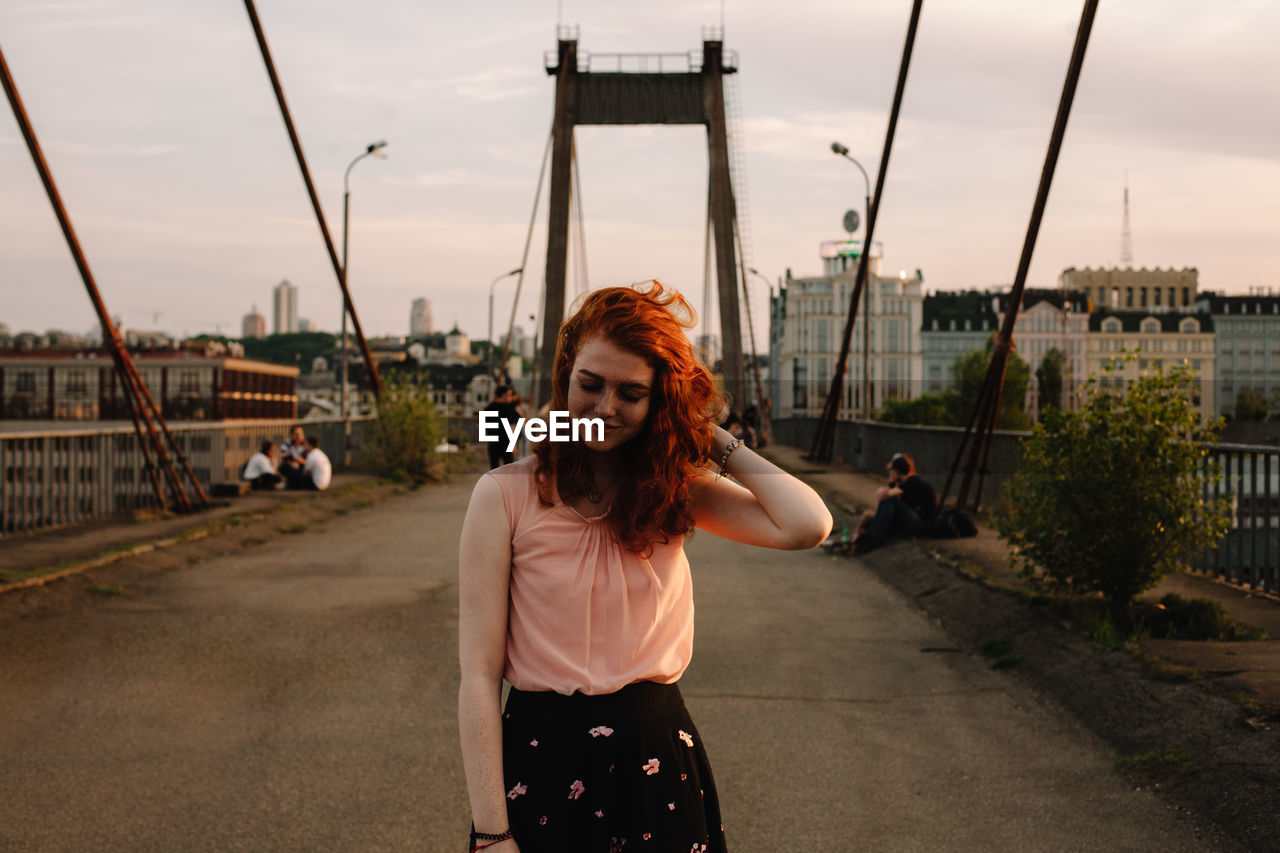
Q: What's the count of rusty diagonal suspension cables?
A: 4